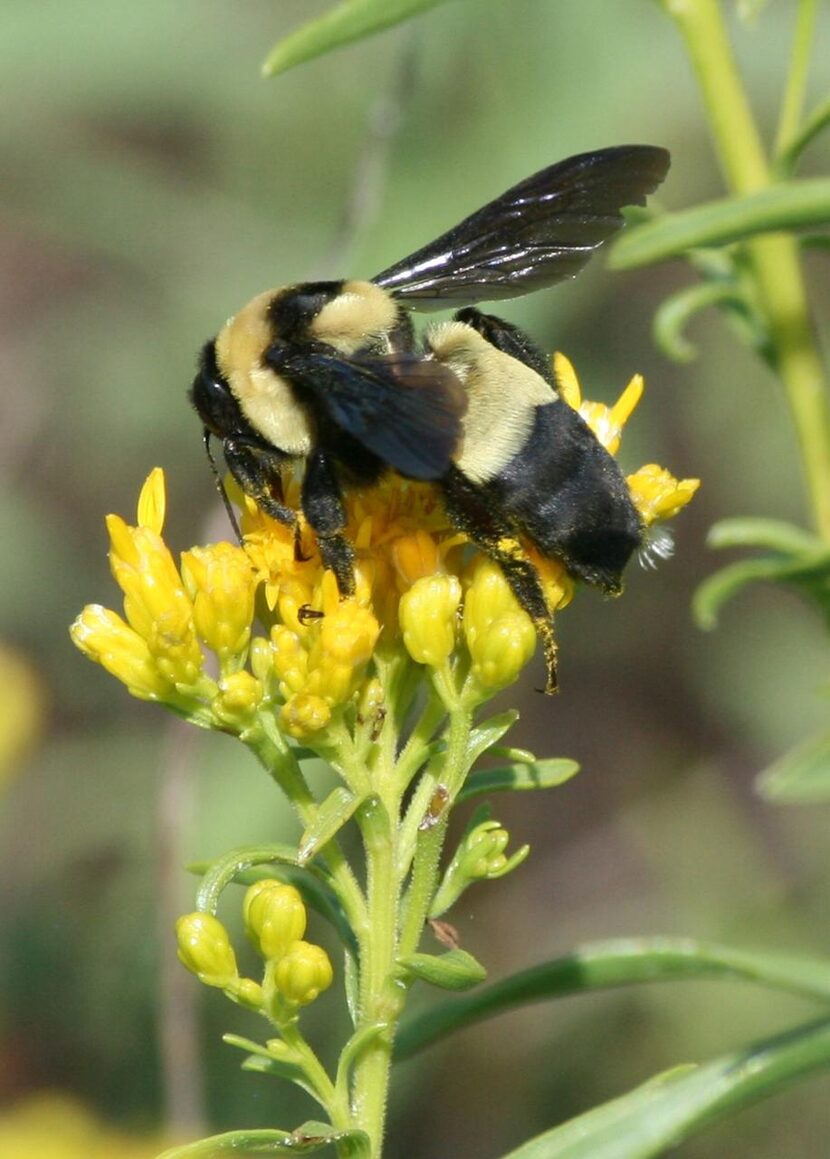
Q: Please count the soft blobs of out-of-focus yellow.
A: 2